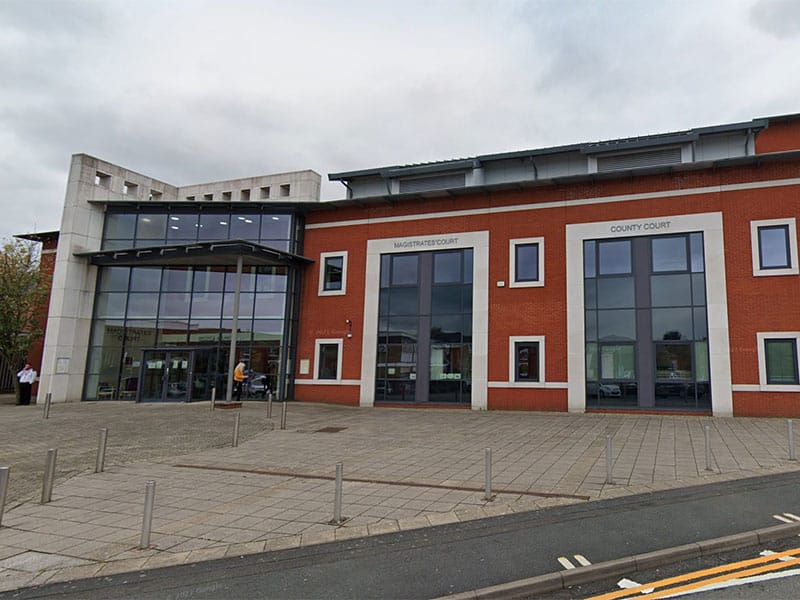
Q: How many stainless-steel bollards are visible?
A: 14